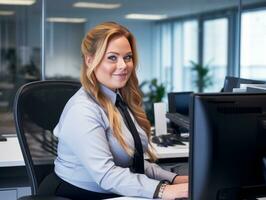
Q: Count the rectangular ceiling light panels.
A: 5